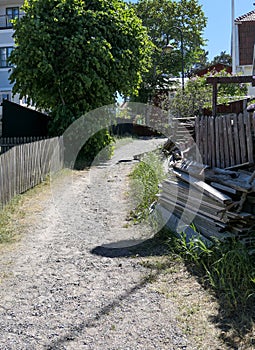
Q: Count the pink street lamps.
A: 0